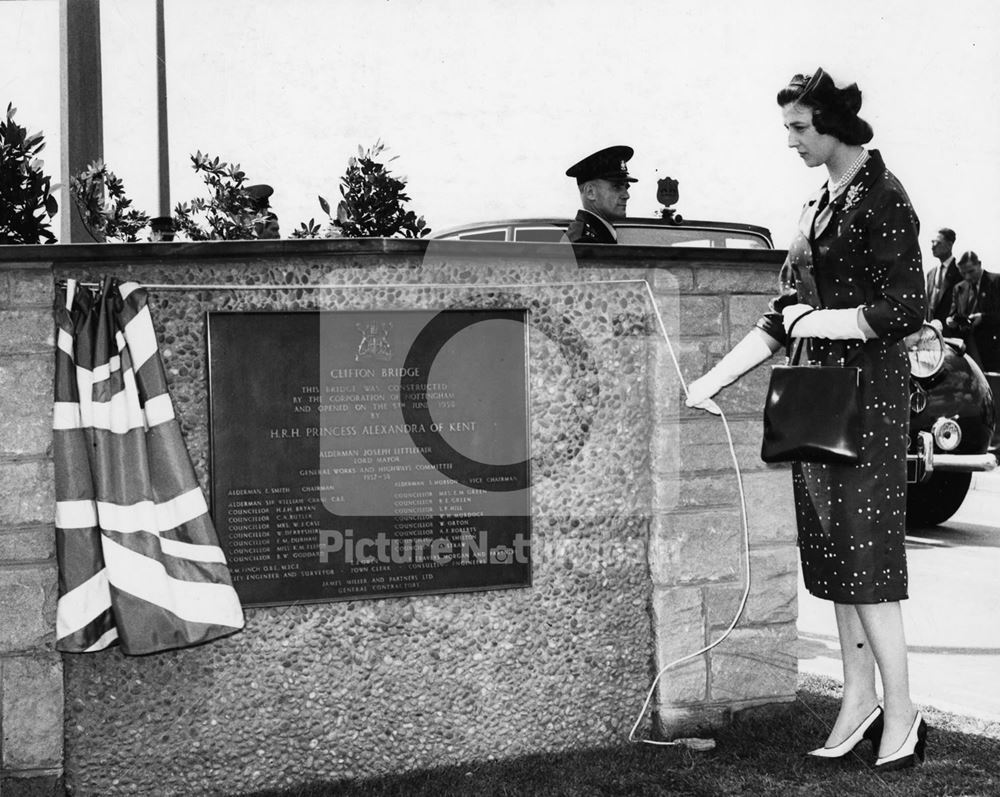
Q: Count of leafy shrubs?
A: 4